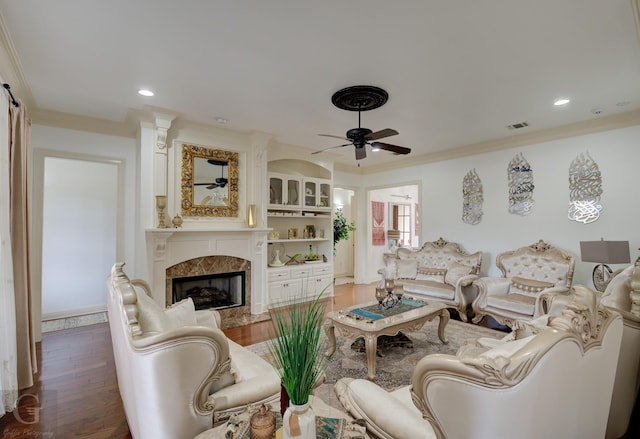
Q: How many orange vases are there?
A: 0